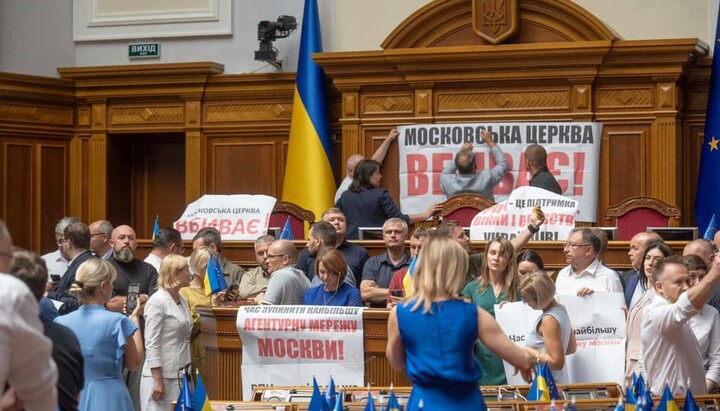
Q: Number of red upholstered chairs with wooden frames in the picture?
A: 3